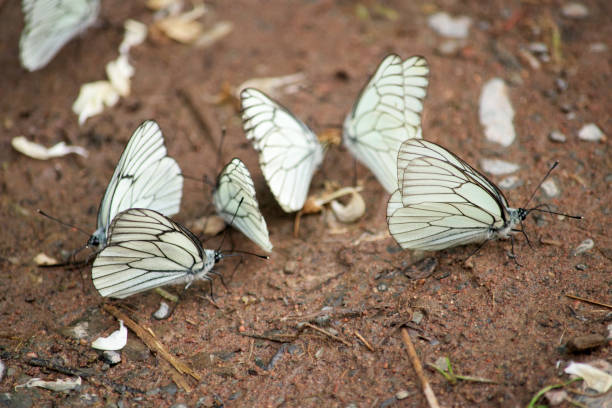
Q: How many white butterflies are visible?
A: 7